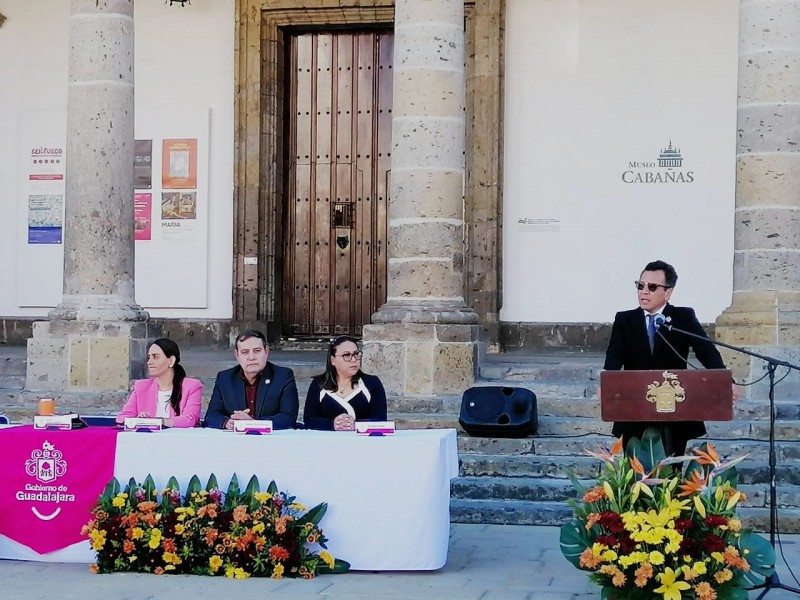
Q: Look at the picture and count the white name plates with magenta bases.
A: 4